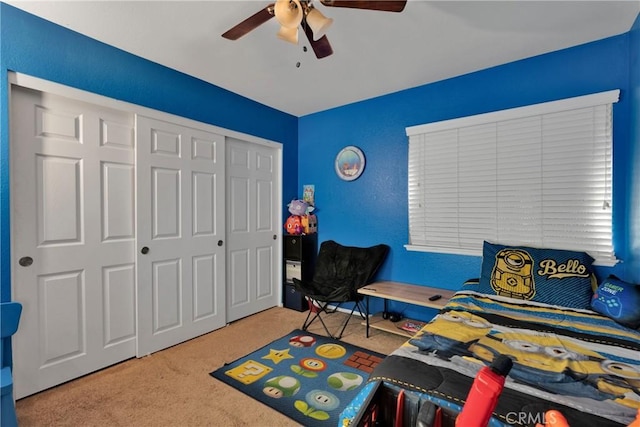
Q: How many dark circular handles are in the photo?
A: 4